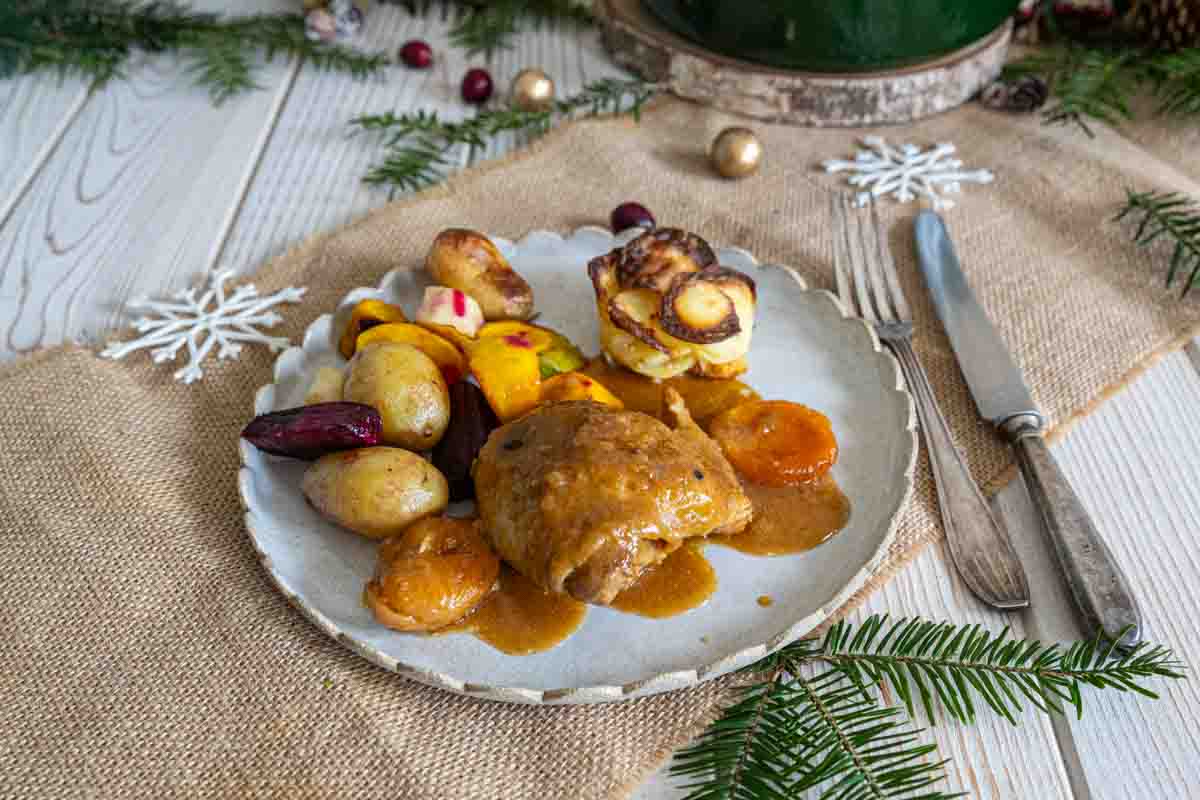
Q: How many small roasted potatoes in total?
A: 3